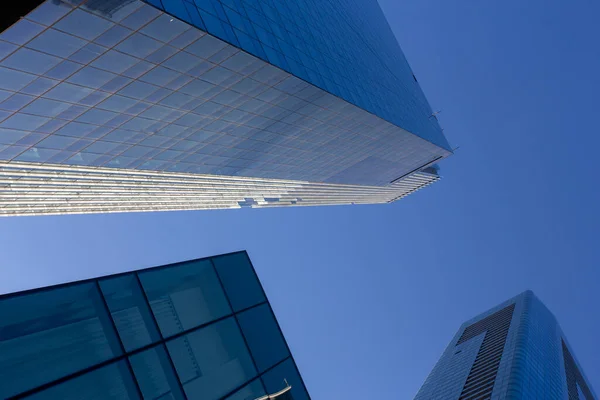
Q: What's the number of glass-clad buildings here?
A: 3